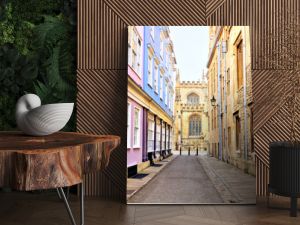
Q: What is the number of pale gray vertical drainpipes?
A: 3